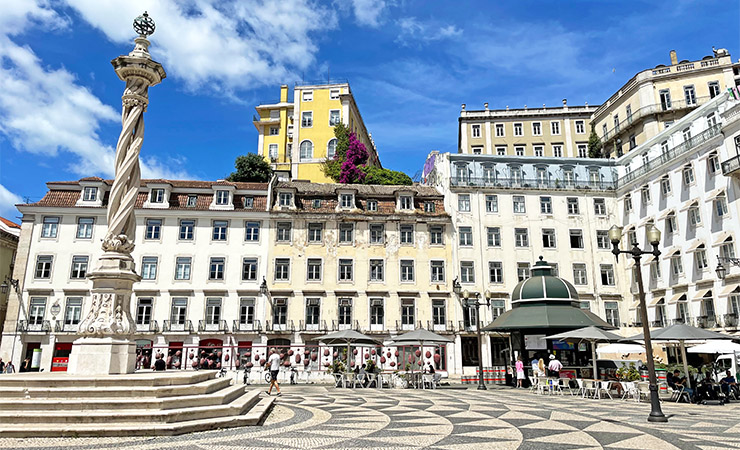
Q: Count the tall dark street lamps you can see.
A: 2